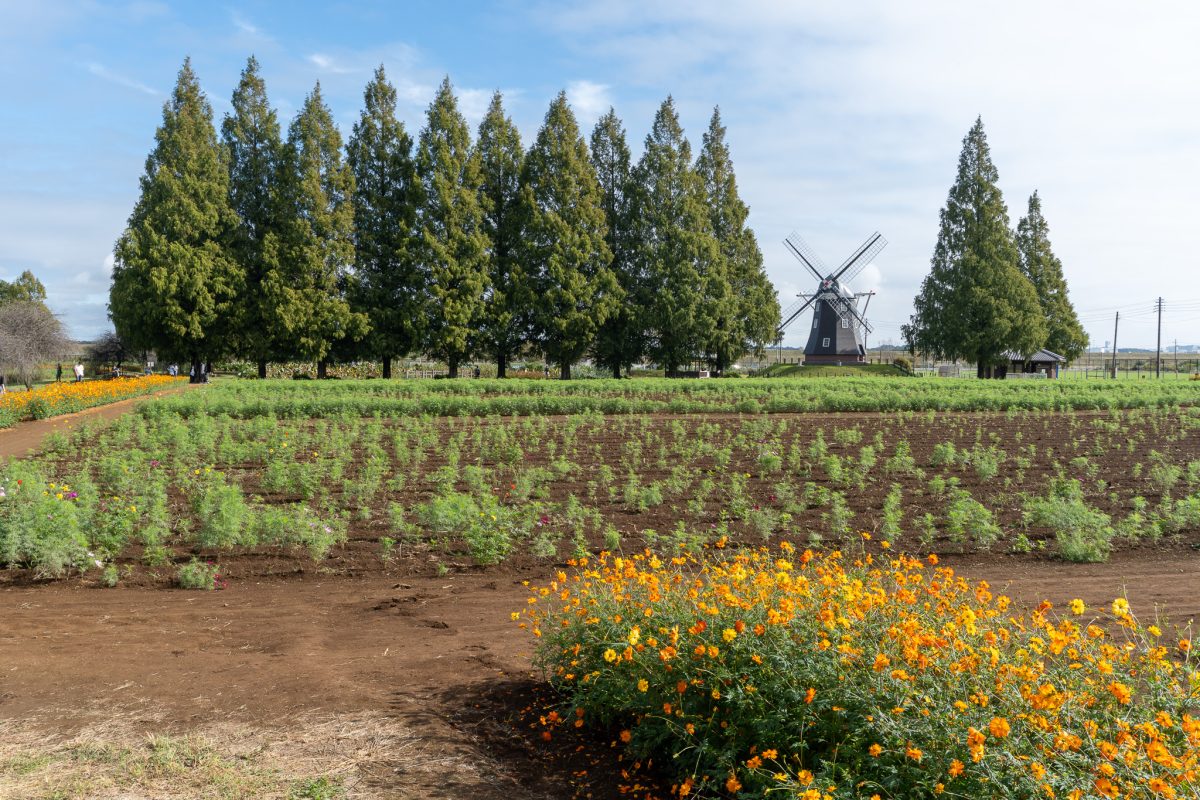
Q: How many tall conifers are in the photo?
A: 12